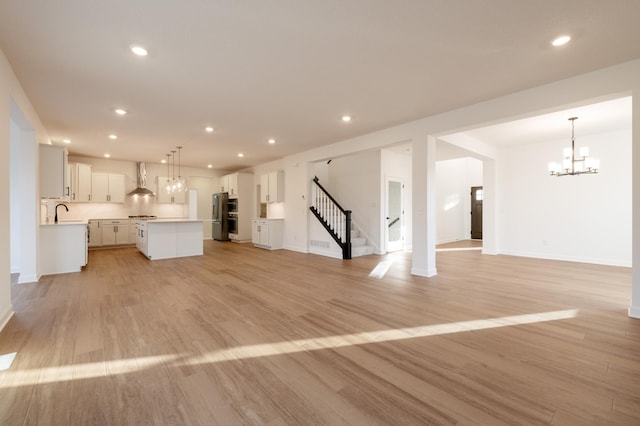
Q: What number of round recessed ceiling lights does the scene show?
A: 12